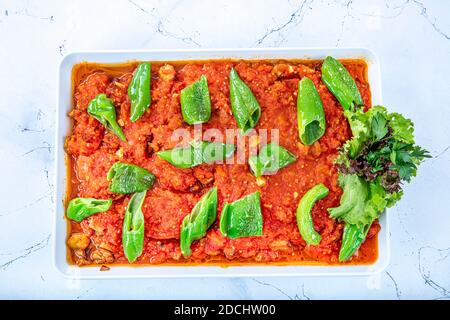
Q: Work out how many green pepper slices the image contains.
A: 15